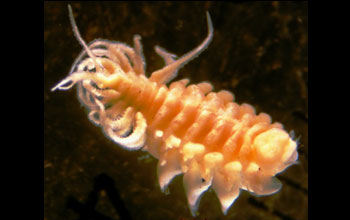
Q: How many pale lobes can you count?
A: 4